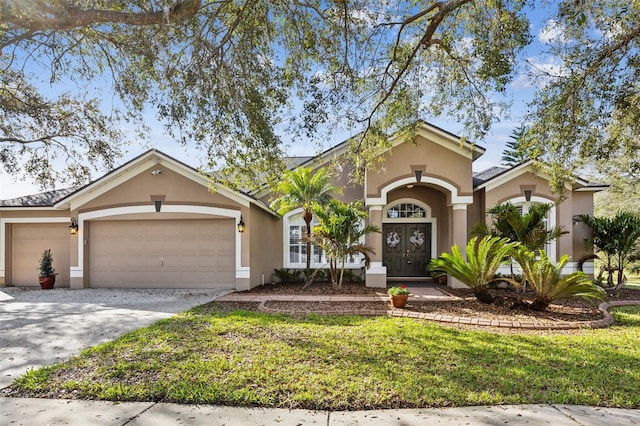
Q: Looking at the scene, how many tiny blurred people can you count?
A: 0